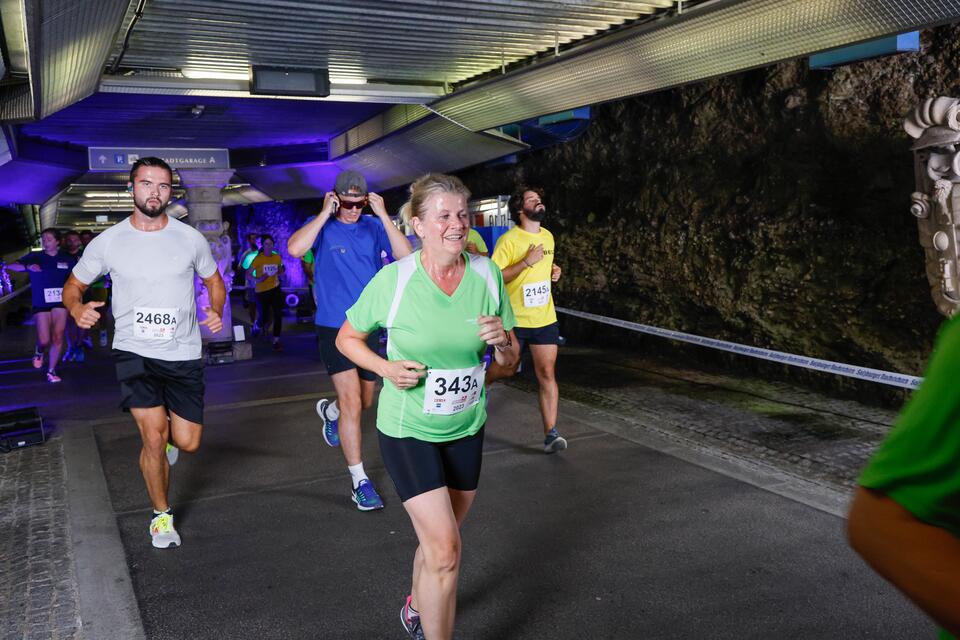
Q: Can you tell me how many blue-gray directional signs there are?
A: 1